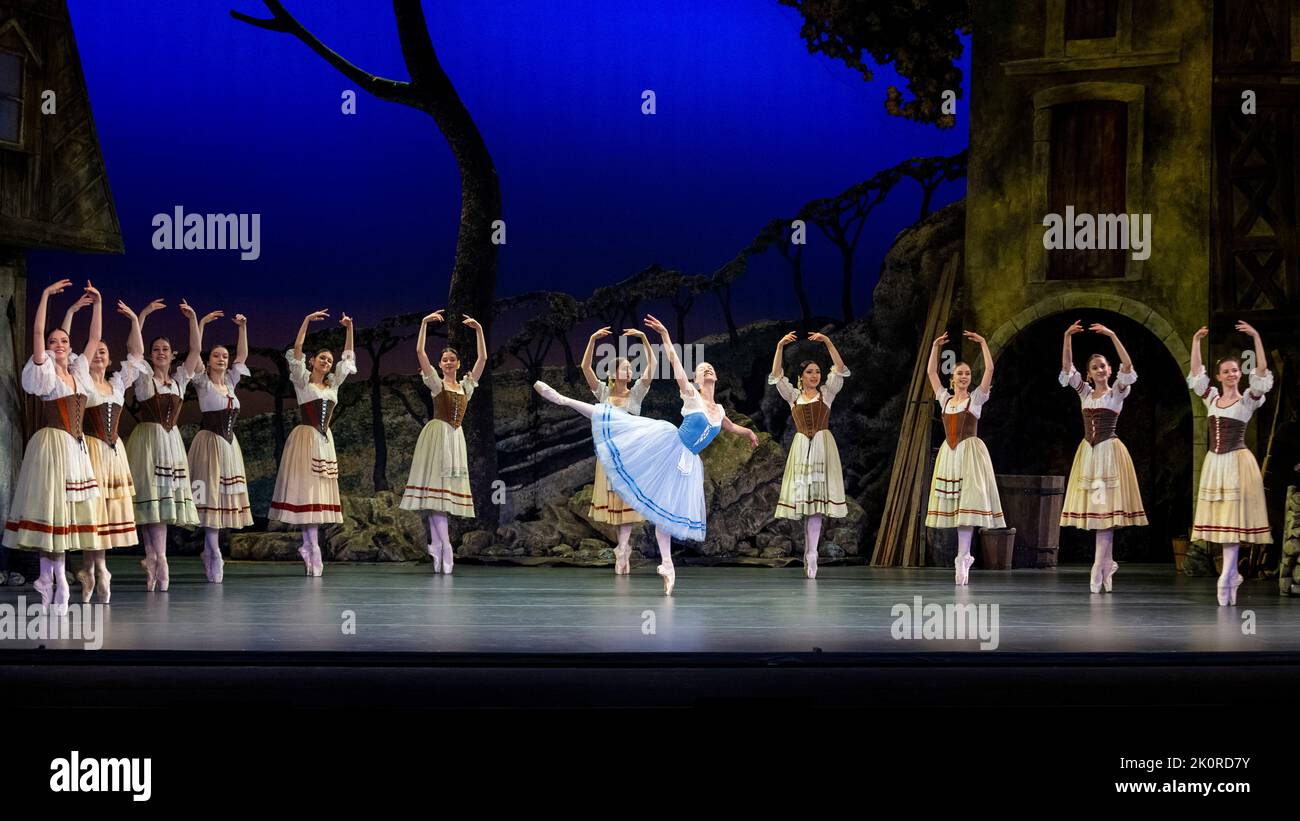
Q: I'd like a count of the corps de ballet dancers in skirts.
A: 11